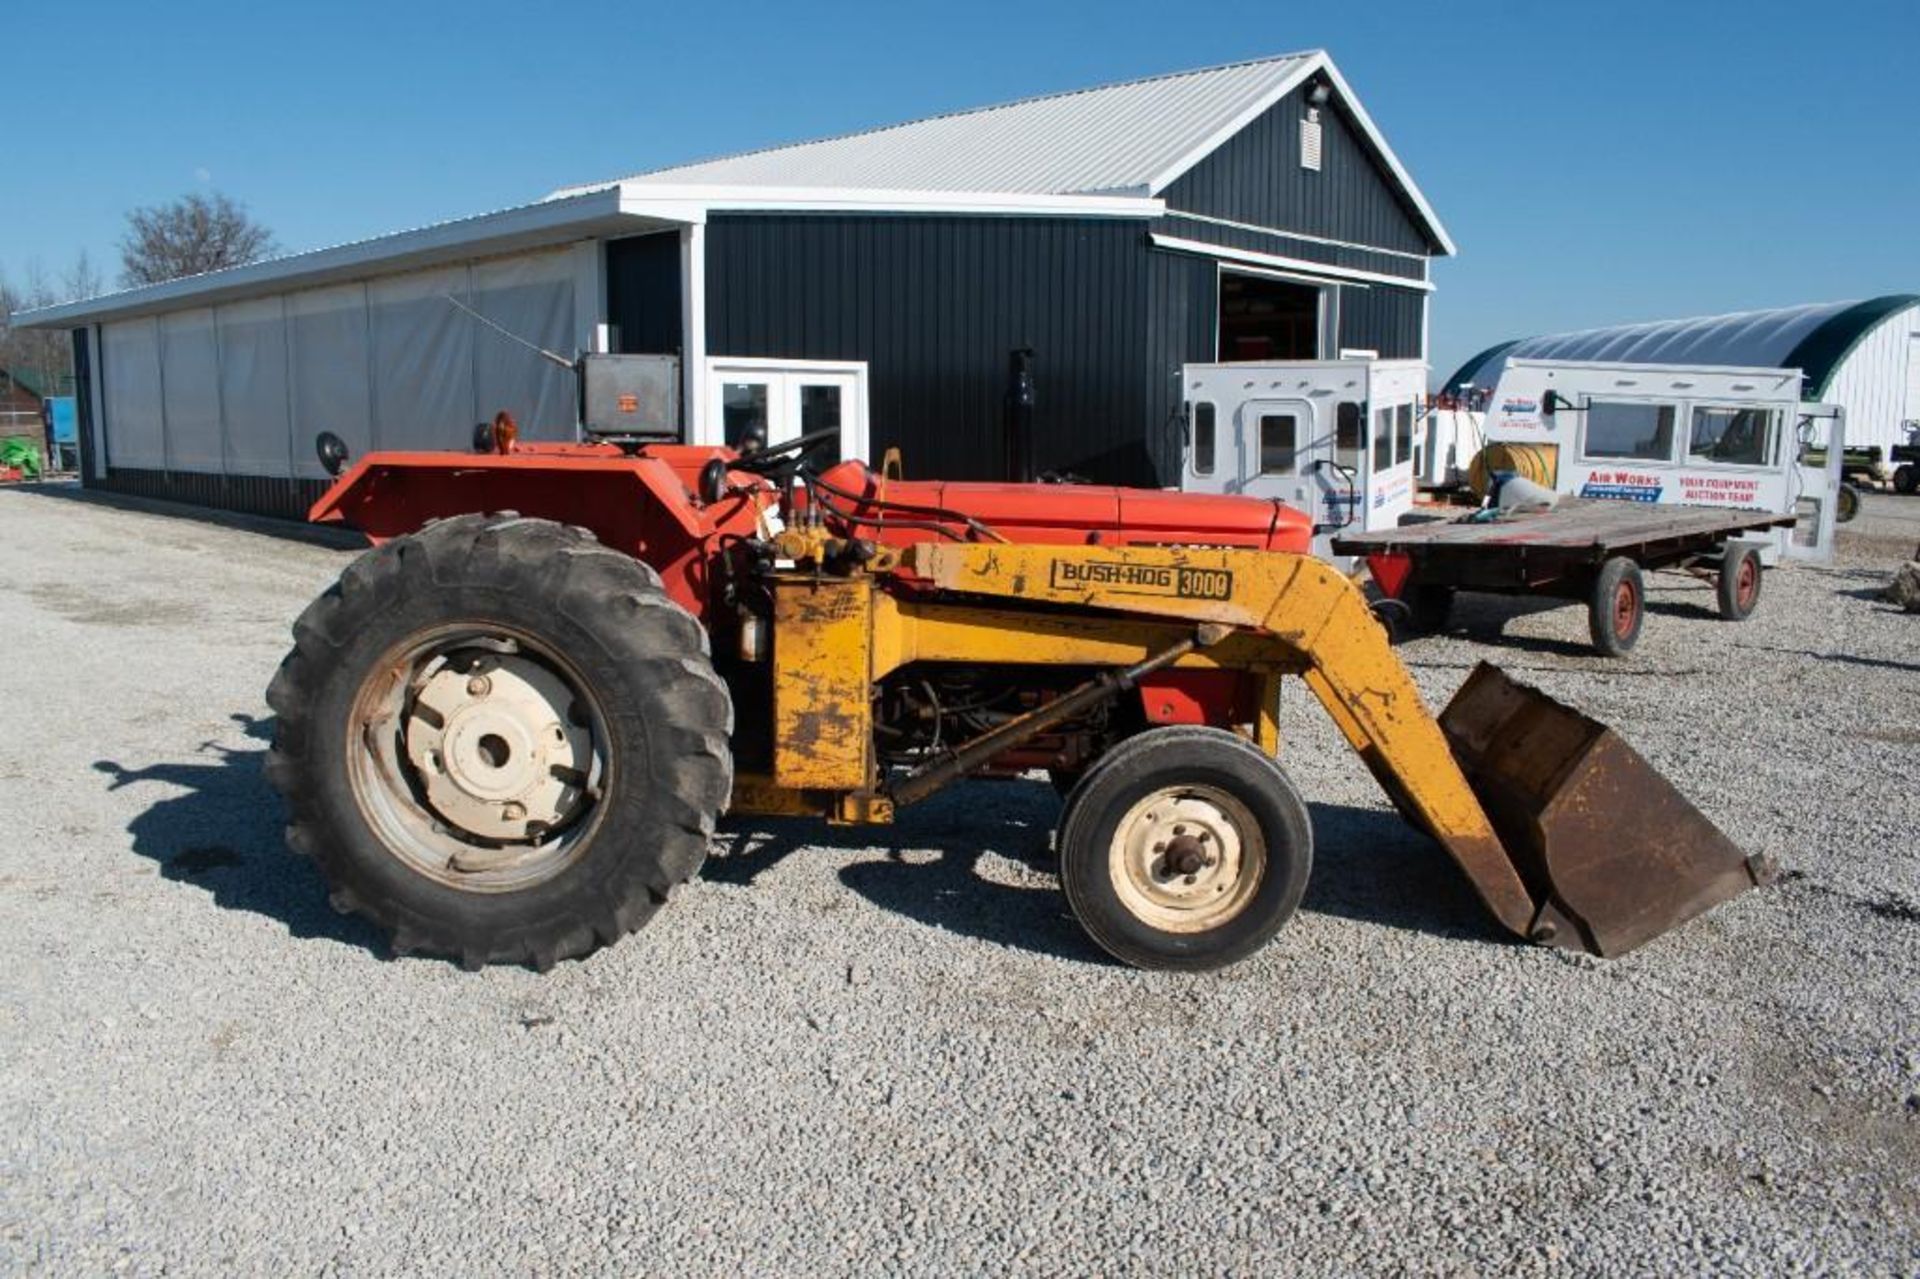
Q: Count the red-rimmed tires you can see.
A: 2